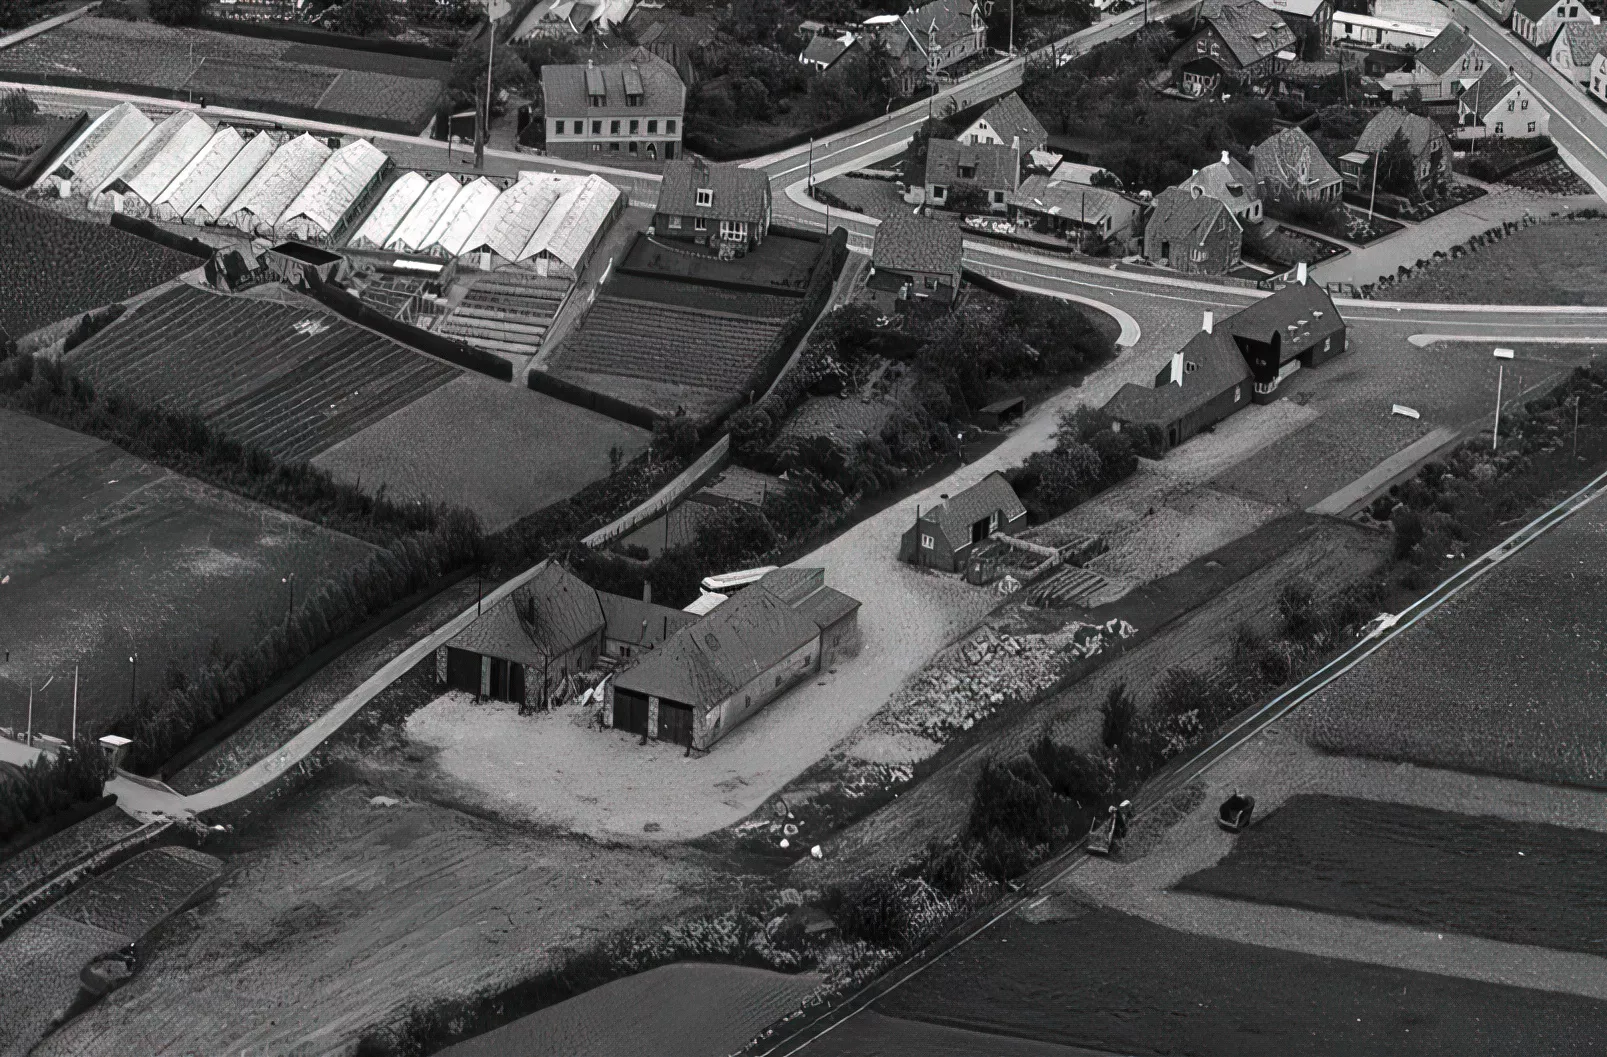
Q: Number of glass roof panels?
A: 11